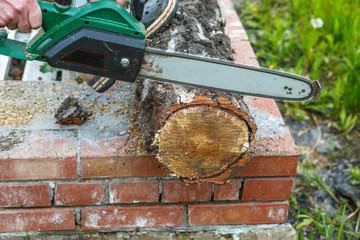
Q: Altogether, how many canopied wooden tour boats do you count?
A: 0